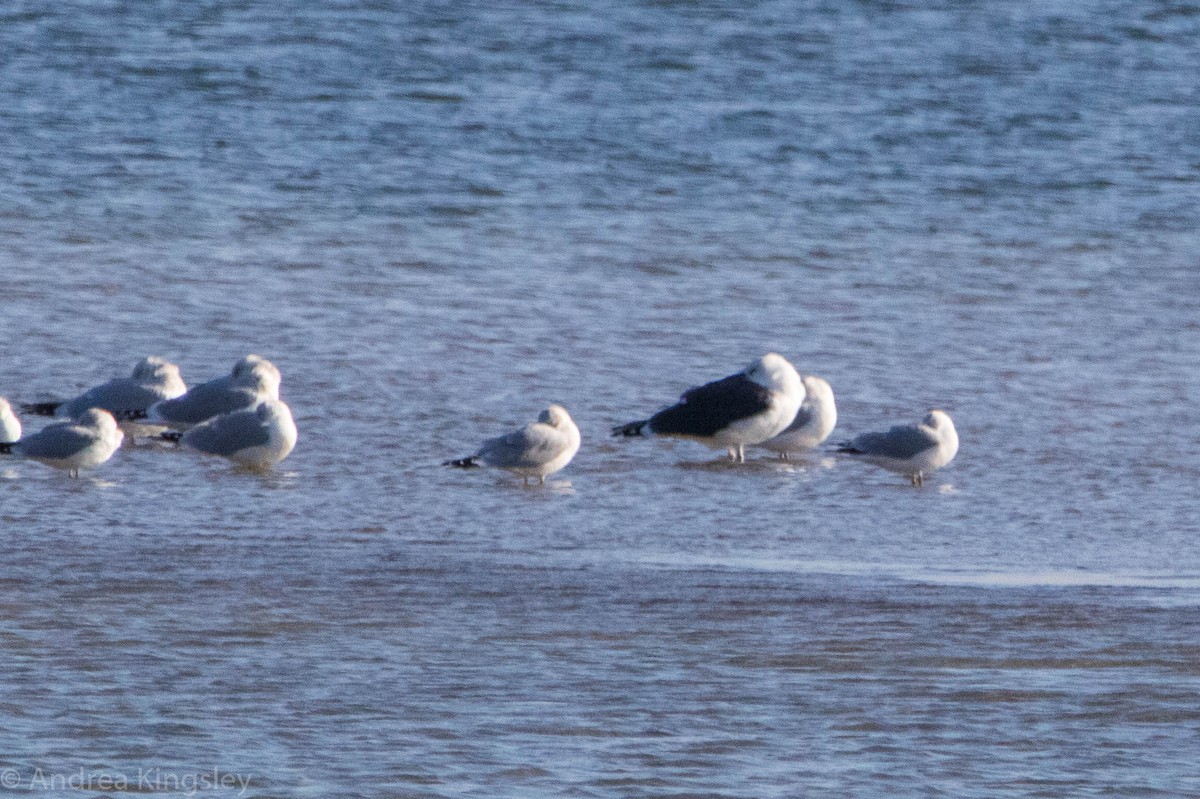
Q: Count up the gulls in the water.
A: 9